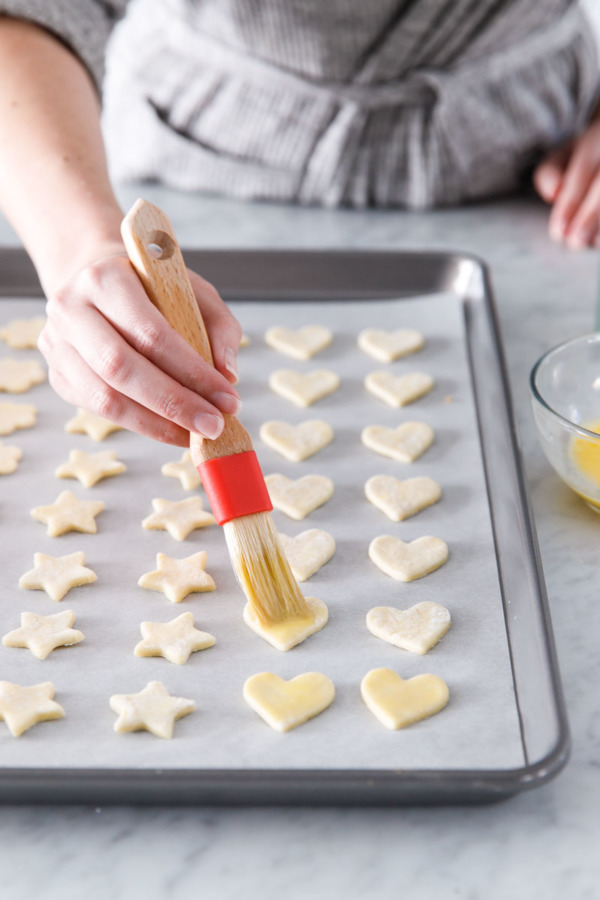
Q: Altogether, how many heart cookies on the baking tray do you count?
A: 14